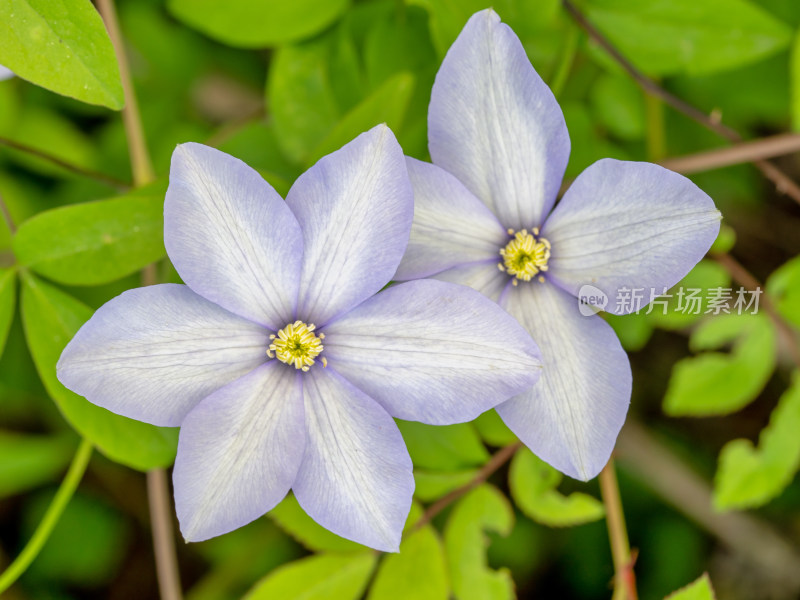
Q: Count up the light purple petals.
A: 11